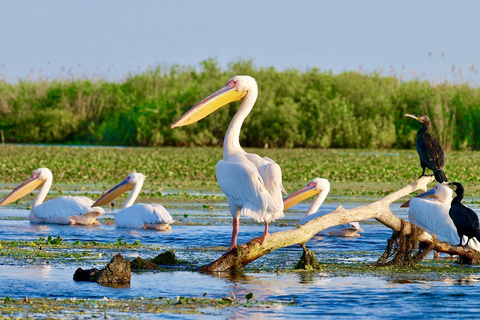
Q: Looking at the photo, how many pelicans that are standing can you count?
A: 1